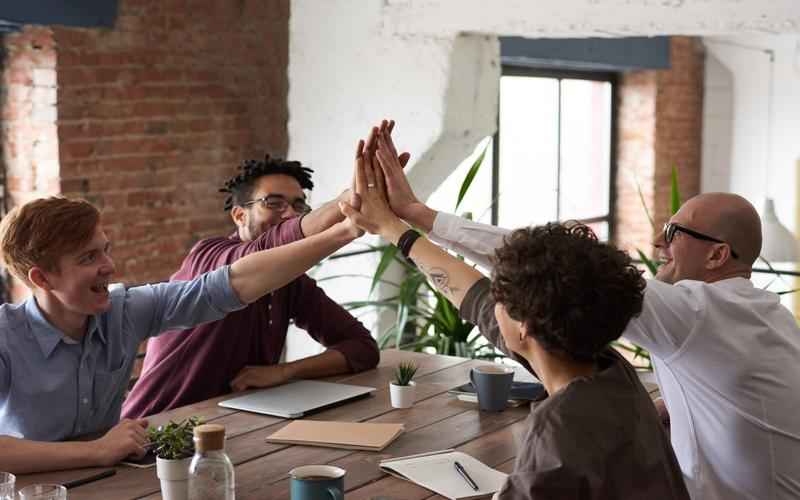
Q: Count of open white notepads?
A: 1